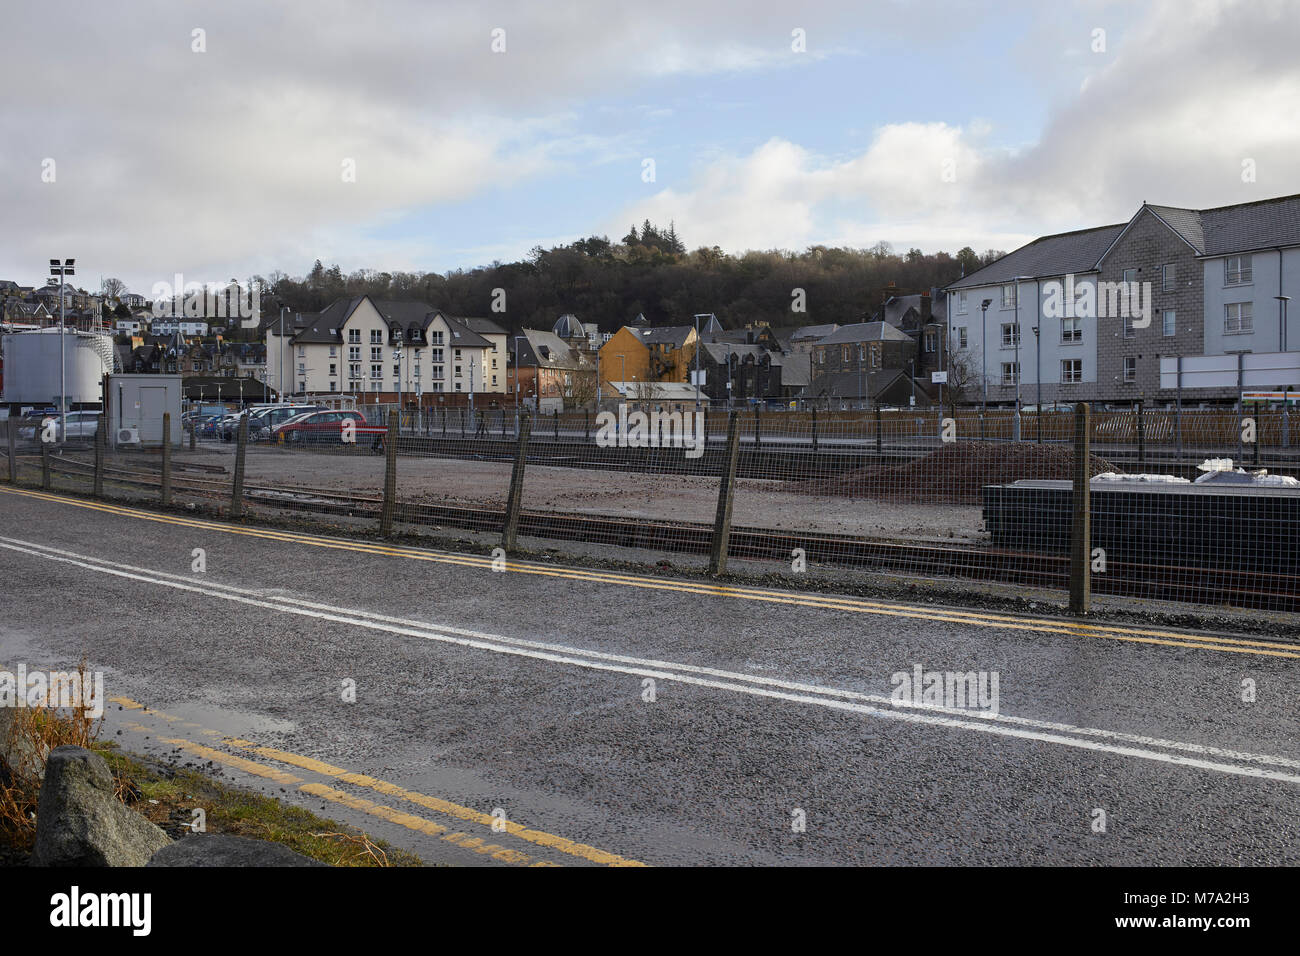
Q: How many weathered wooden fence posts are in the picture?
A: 9